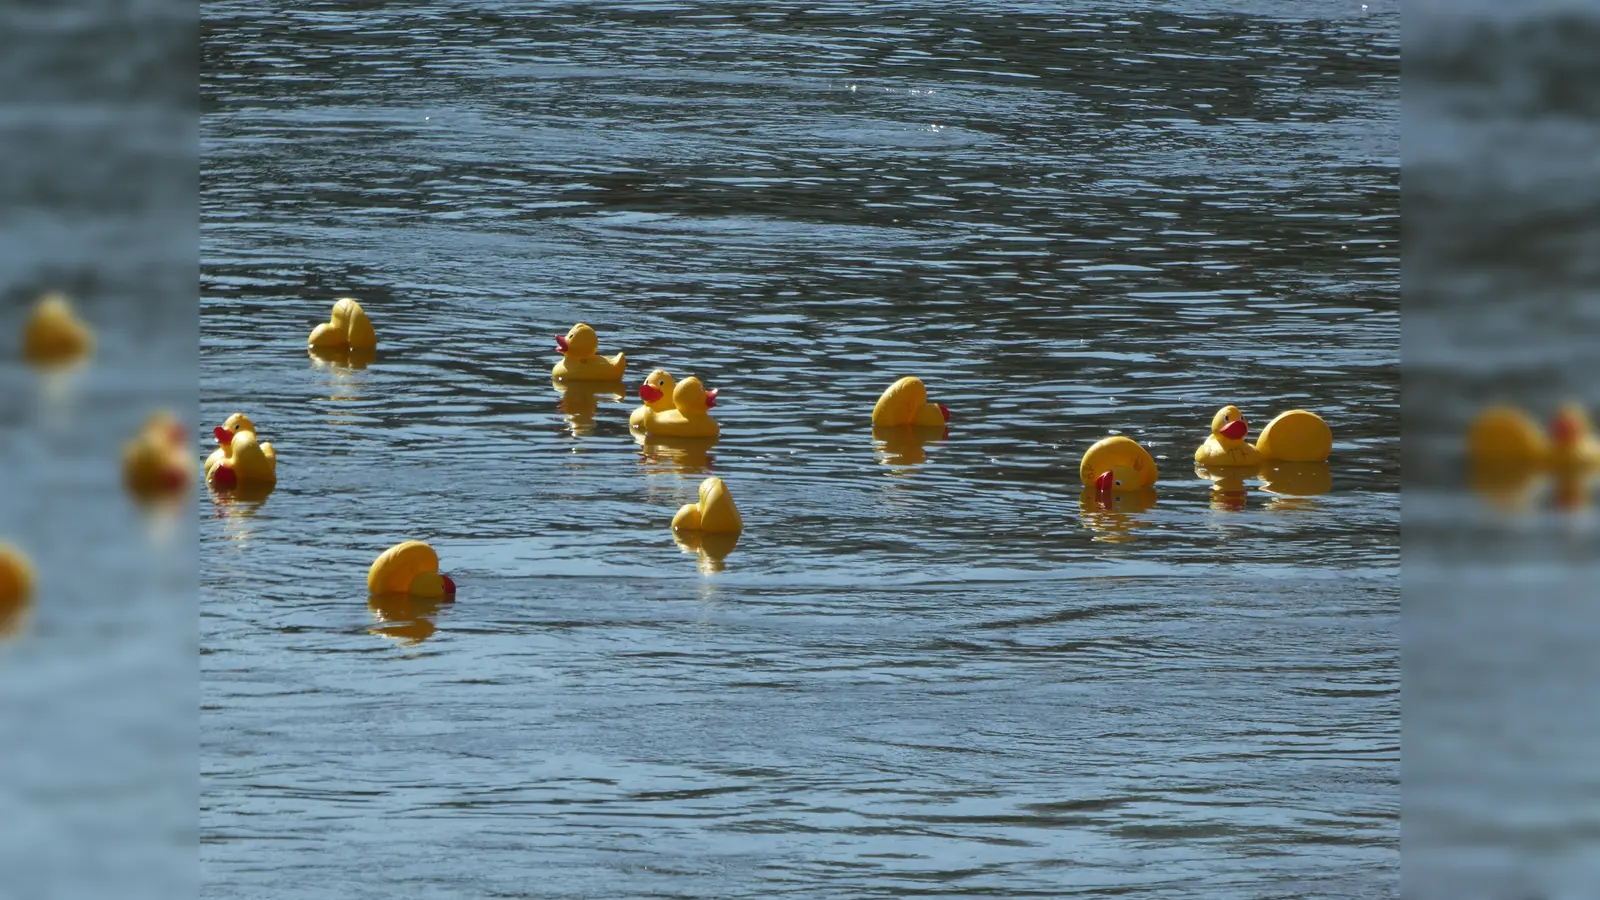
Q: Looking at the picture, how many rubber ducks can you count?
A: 12